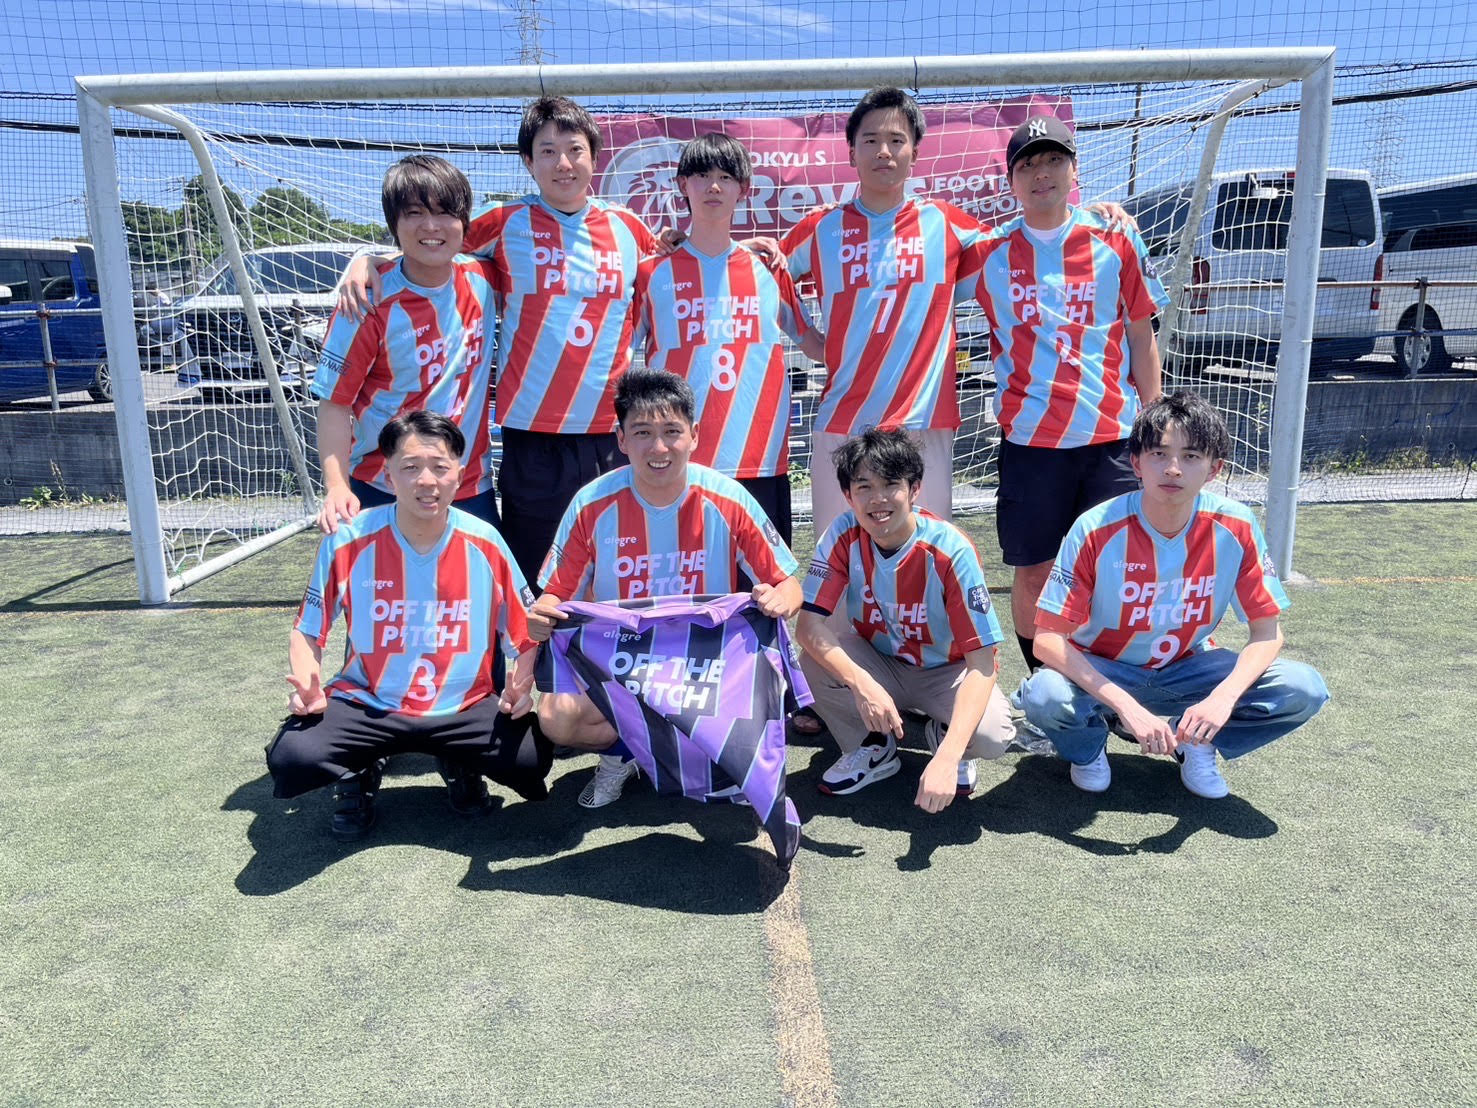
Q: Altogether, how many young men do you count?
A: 9